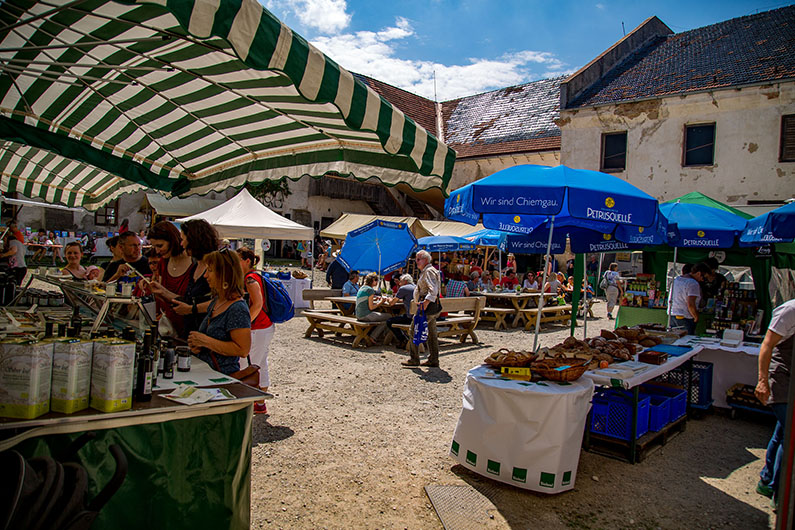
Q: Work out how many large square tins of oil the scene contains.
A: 3